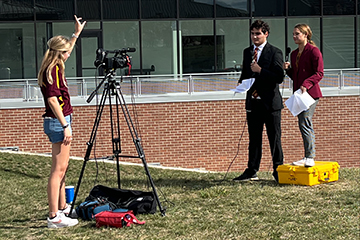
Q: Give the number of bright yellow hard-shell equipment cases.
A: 1